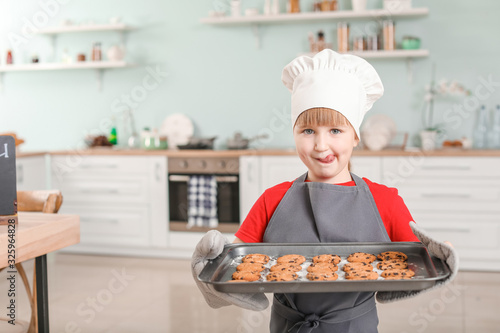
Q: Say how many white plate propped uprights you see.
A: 2